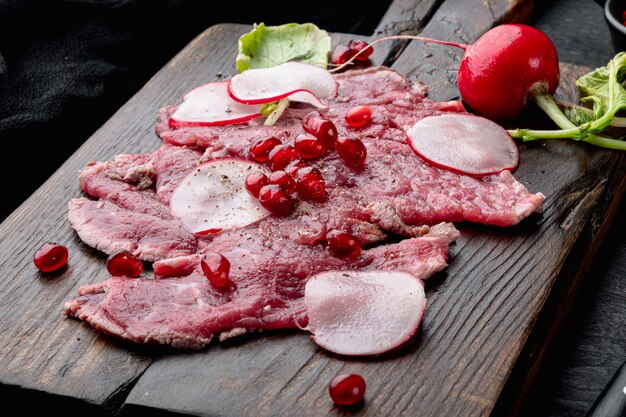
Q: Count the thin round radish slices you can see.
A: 5